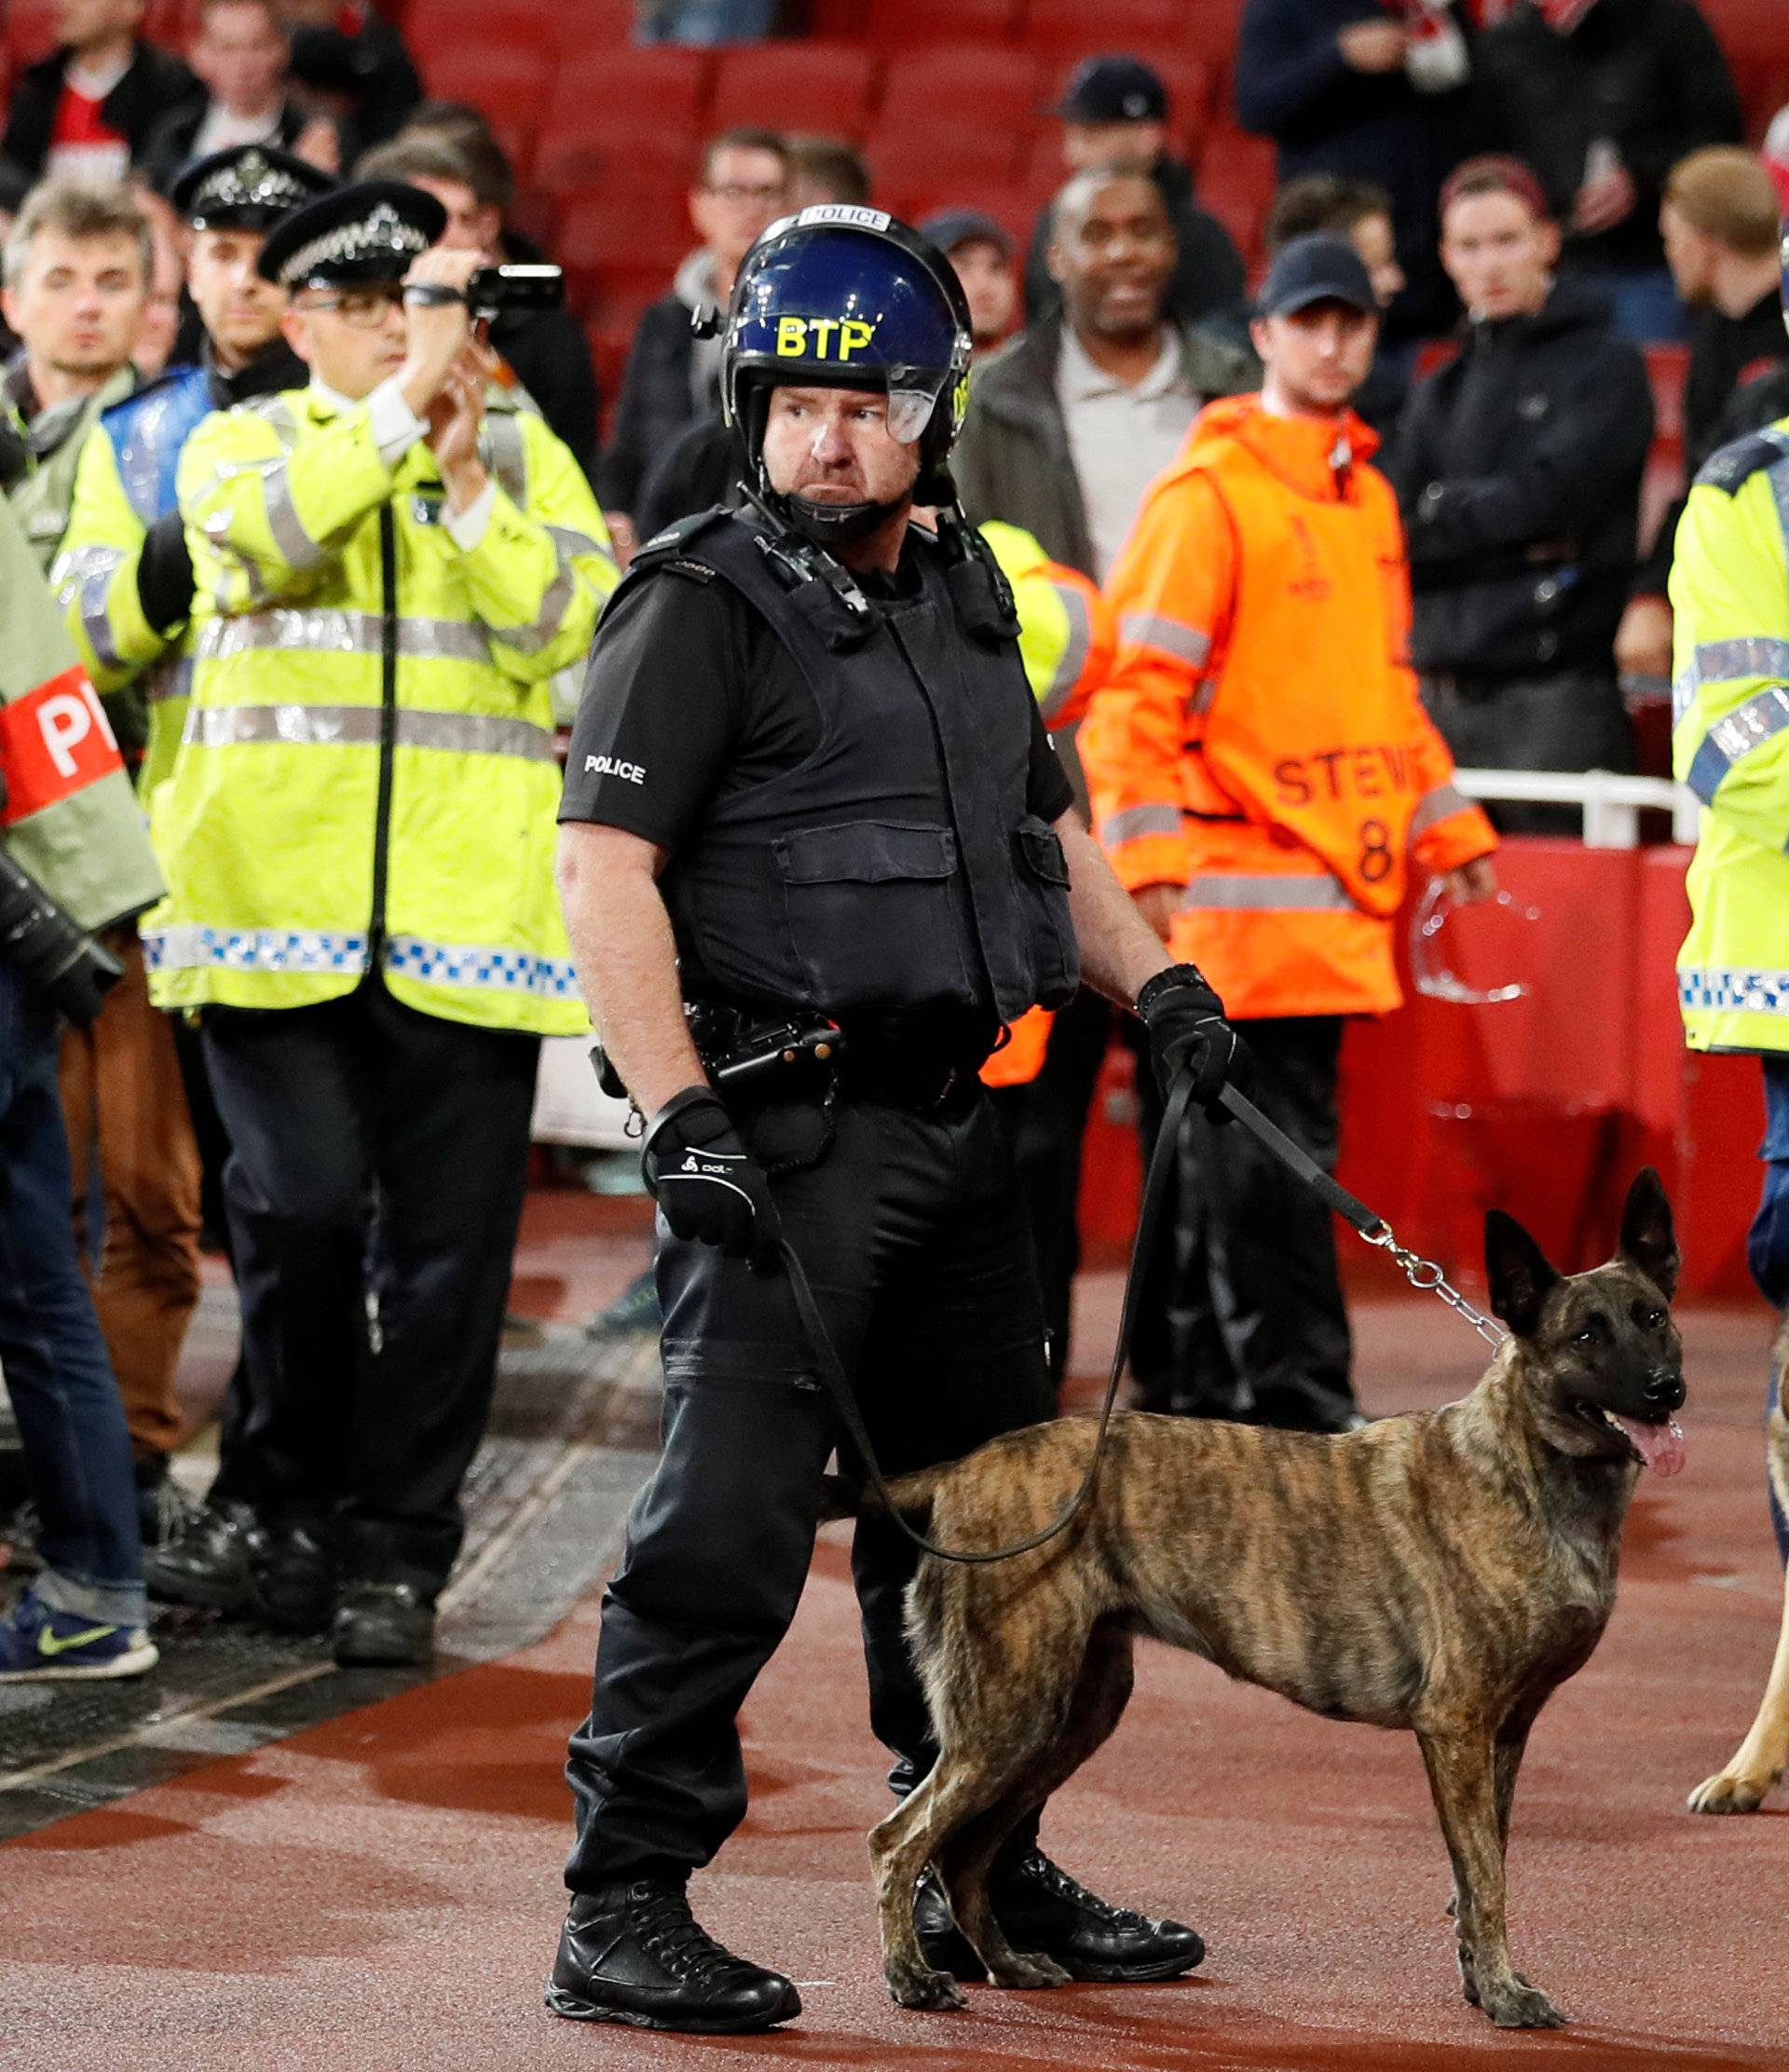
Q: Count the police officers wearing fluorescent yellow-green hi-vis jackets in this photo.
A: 3